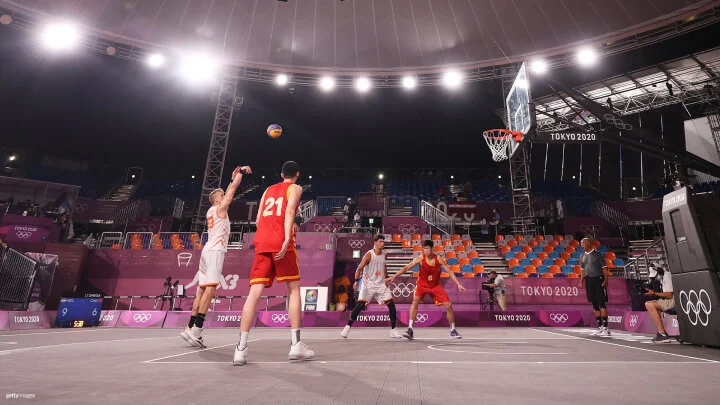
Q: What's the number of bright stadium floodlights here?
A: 10